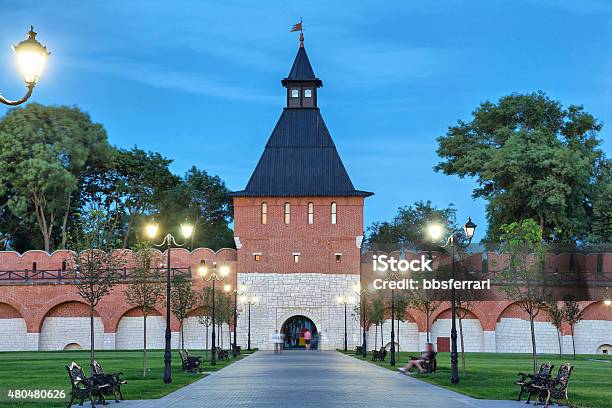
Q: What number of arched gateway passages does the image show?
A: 1